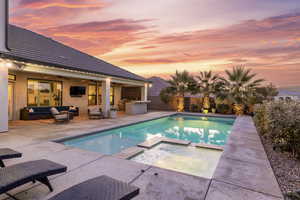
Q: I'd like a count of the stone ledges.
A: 3